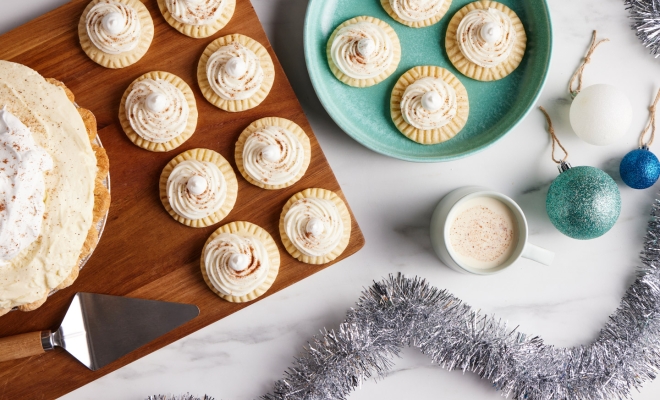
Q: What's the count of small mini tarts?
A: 12